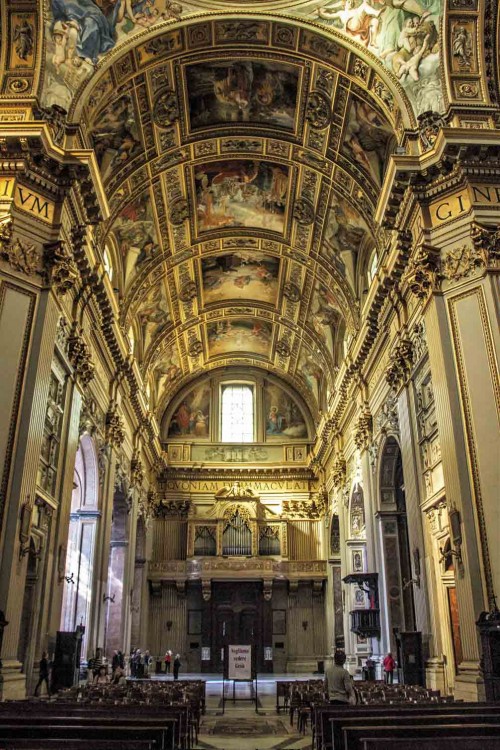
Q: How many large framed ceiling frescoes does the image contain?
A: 4